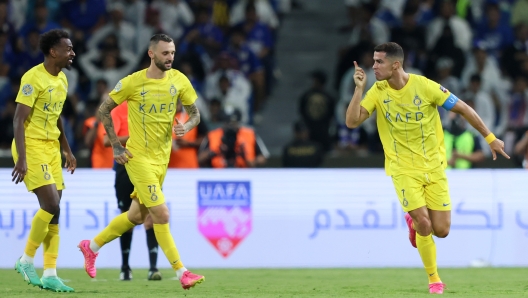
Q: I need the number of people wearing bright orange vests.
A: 3